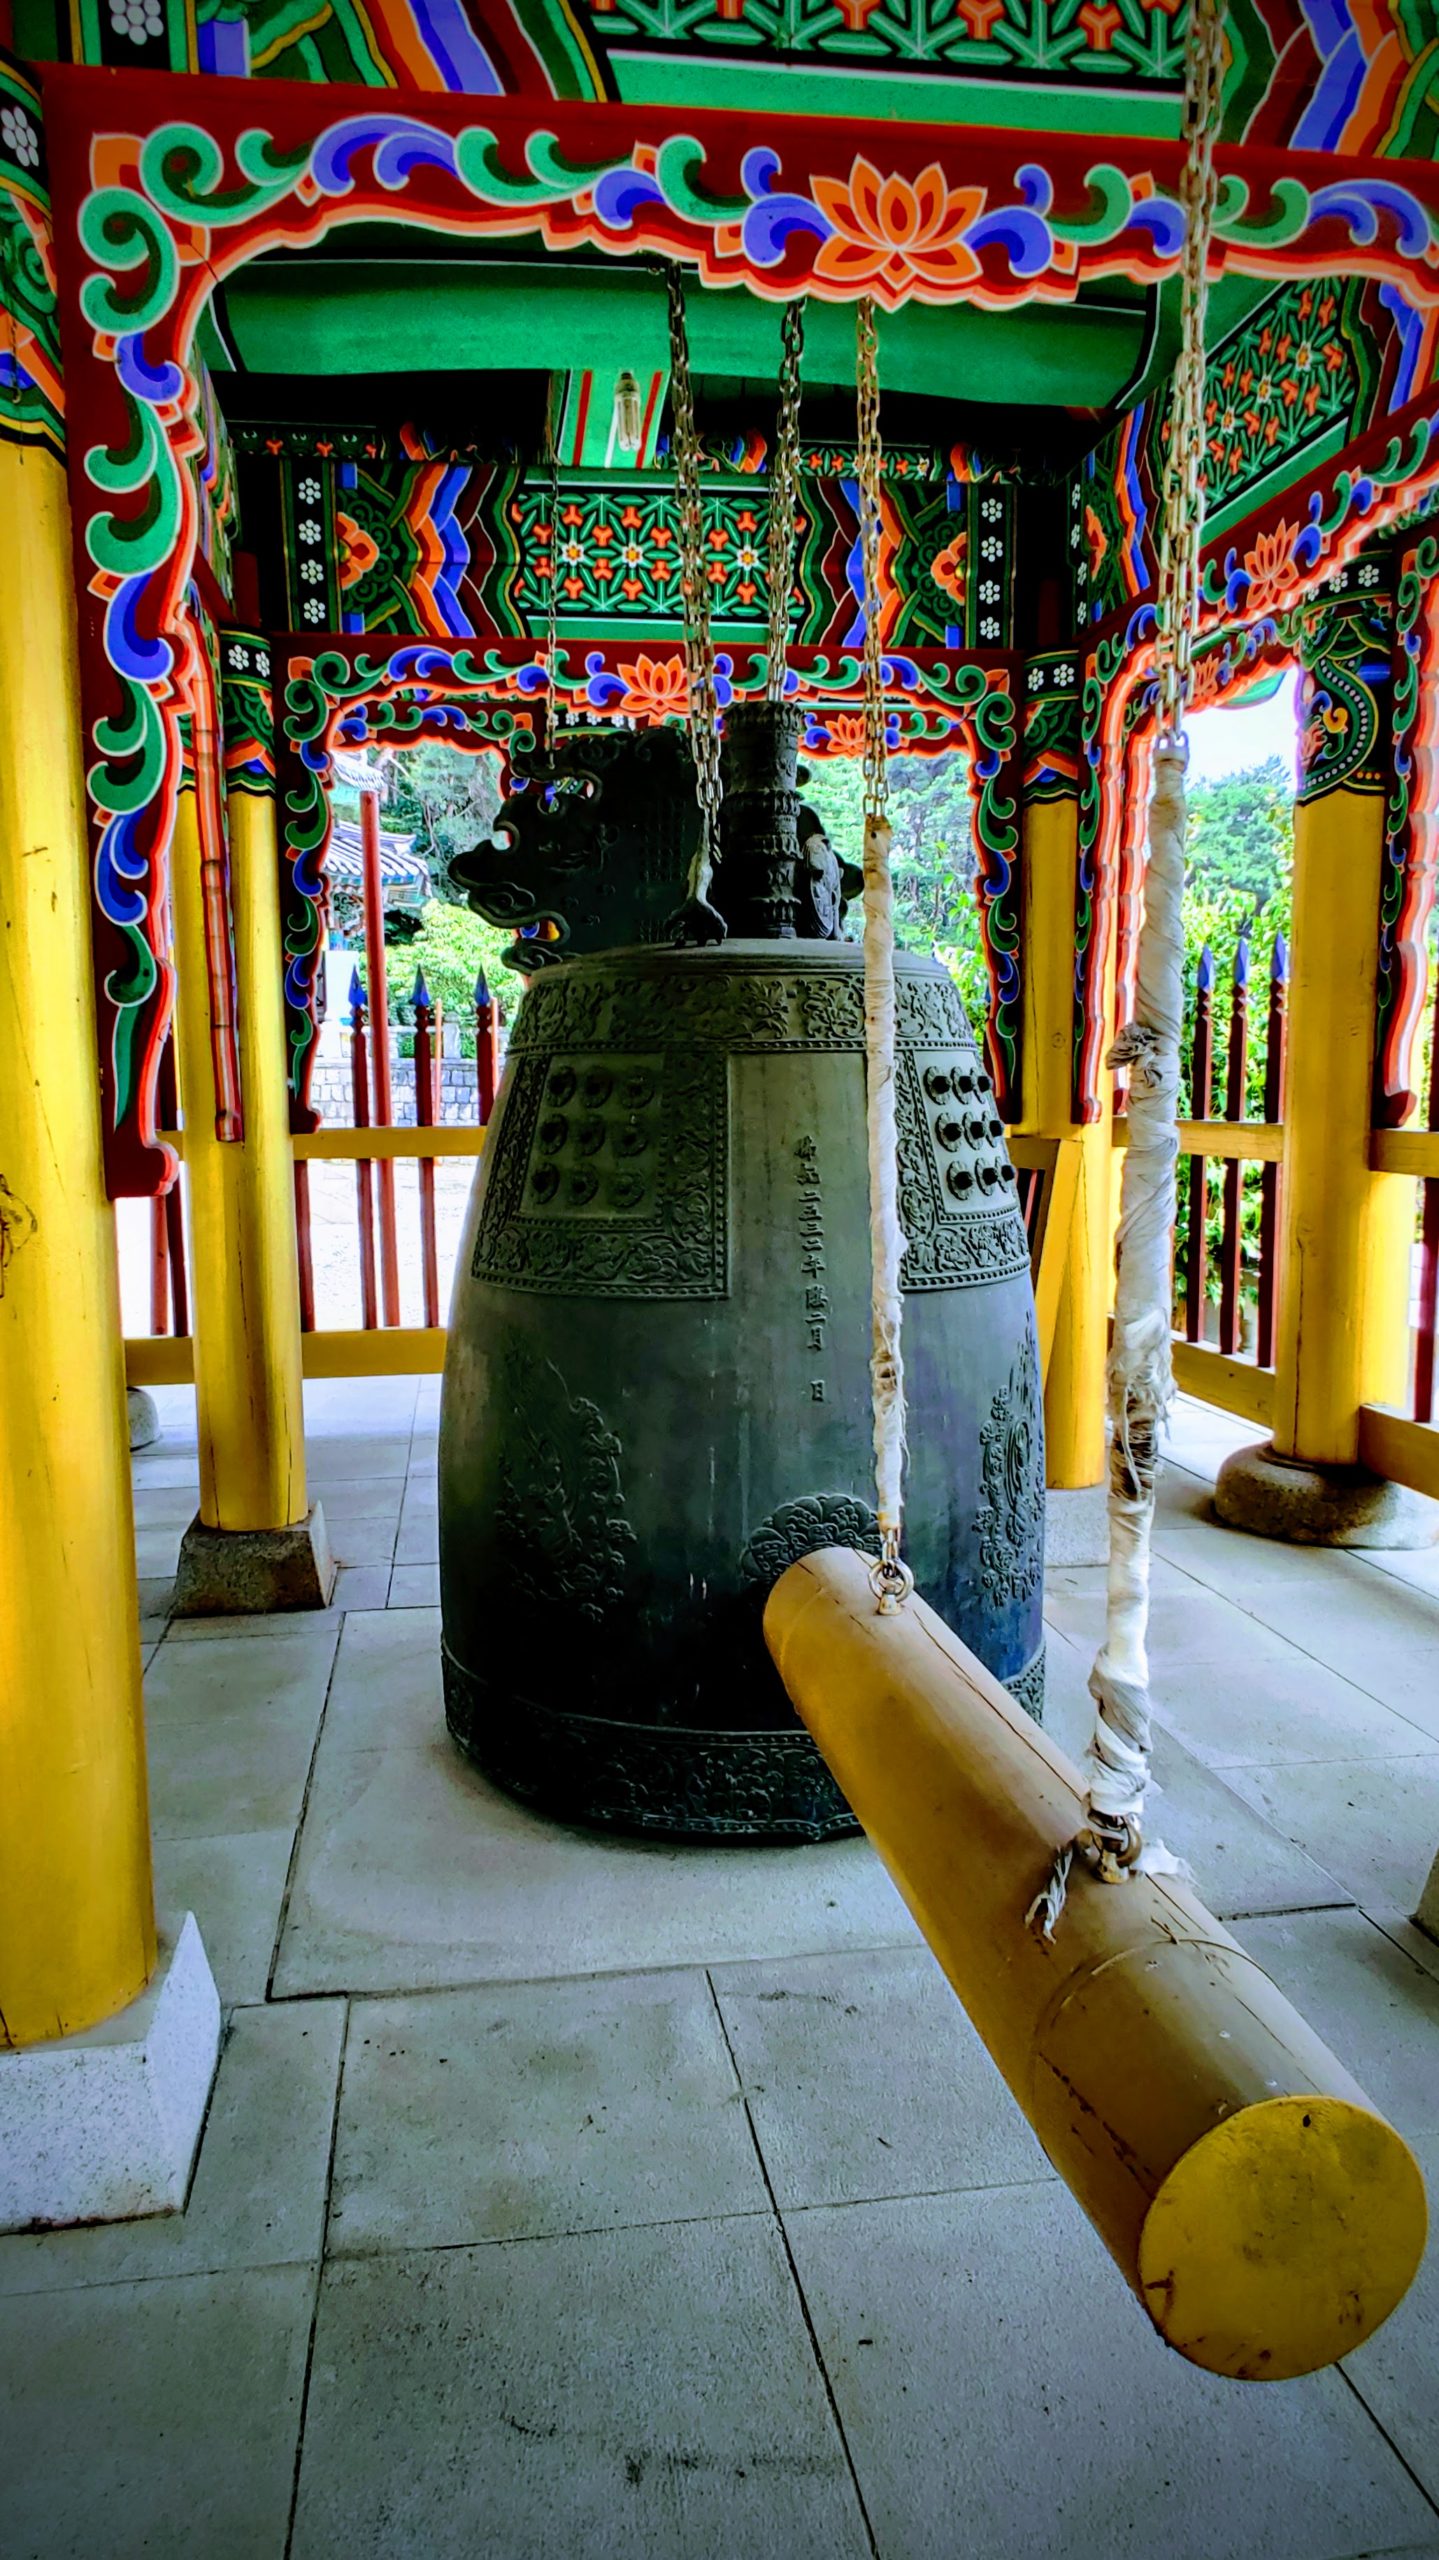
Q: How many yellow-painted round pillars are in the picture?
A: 4